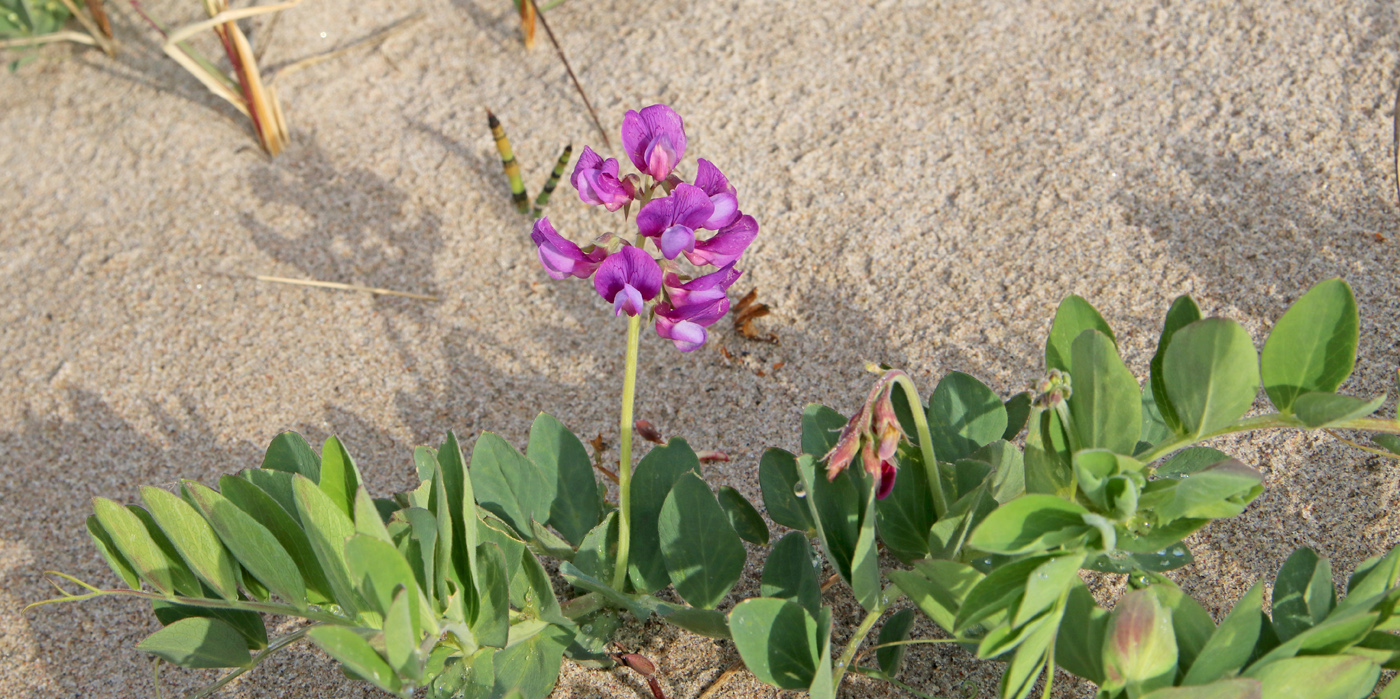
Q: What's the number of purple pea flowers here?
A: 9